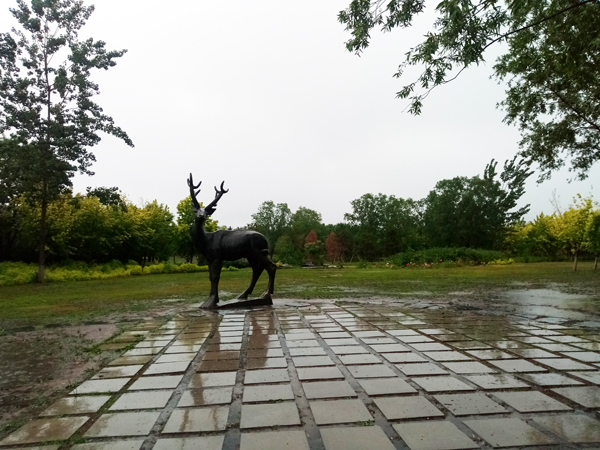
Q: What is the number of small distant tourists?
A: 0